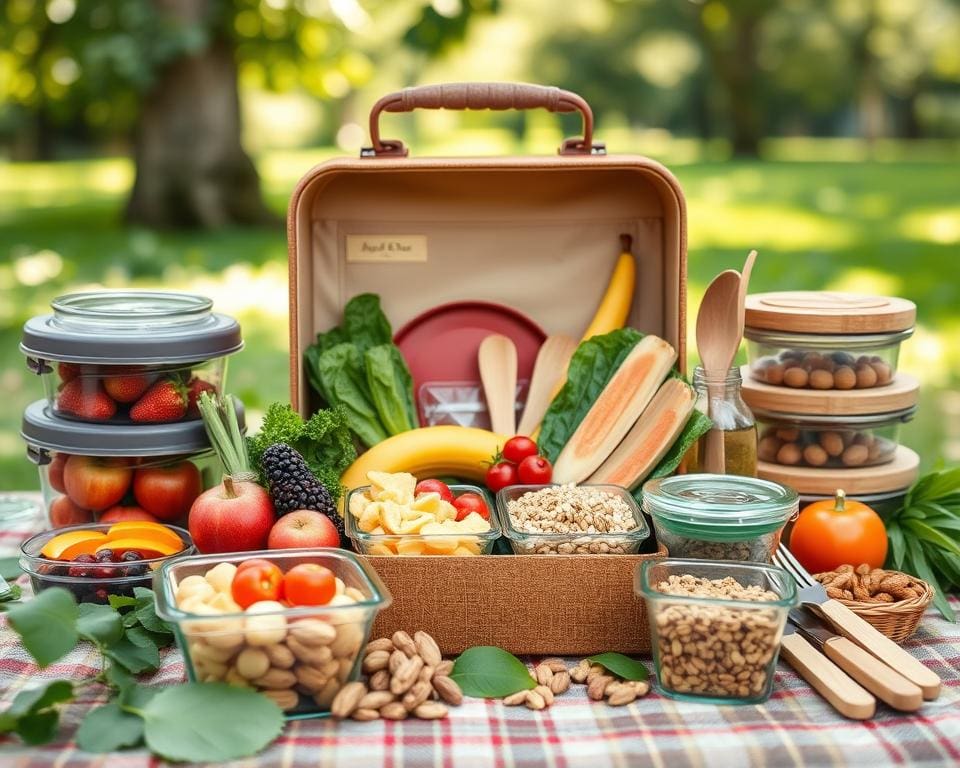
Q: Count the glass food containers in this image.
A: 11